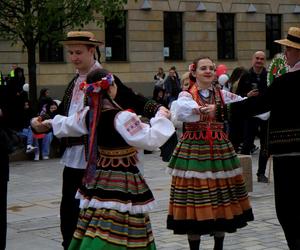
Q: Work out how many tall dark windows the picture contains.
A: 5